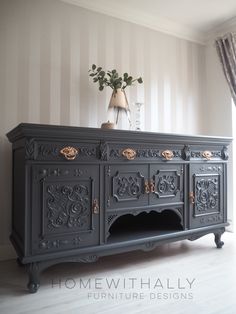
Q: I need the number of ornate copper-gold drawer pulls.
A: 4